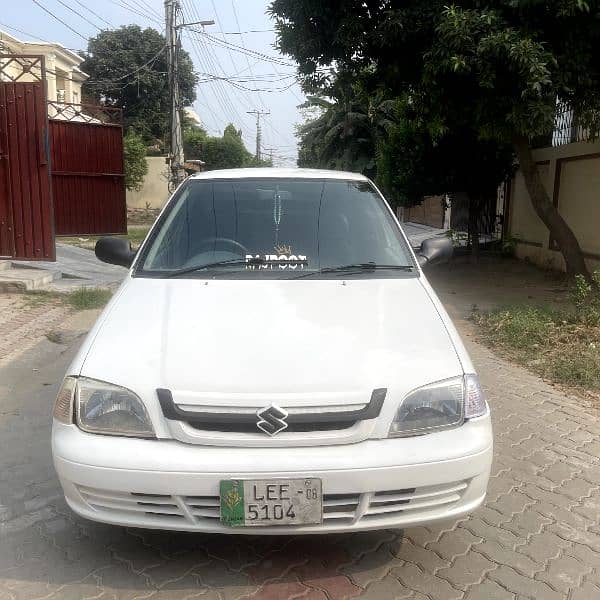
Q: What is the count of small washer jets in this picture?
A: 2